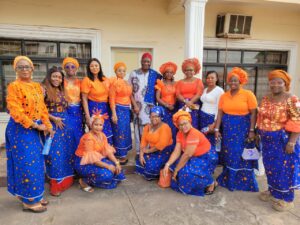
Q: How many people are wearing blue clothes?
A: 14